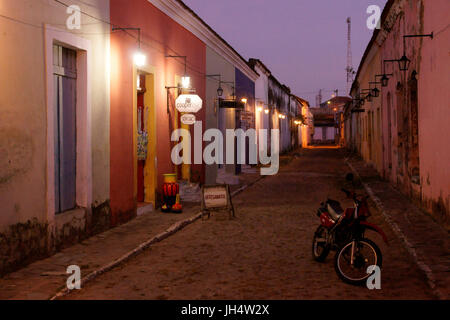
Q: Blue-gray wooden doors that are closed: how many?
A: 1